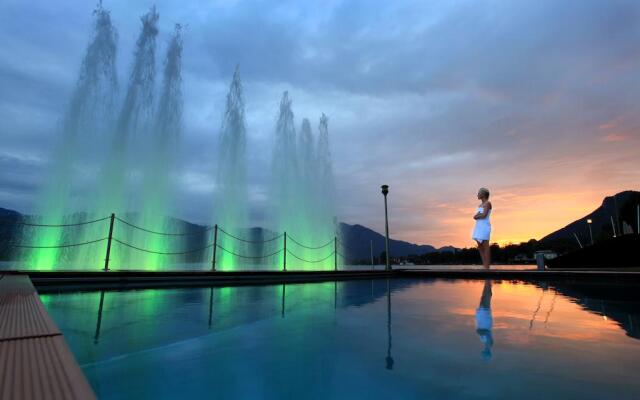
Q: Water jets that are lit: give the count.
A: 7